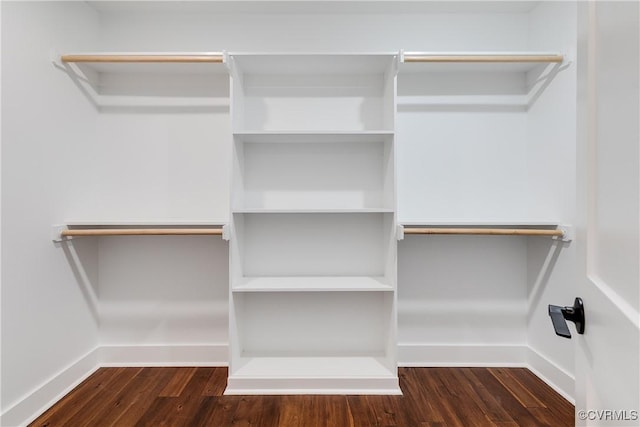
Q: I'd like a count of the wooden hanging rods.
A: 4